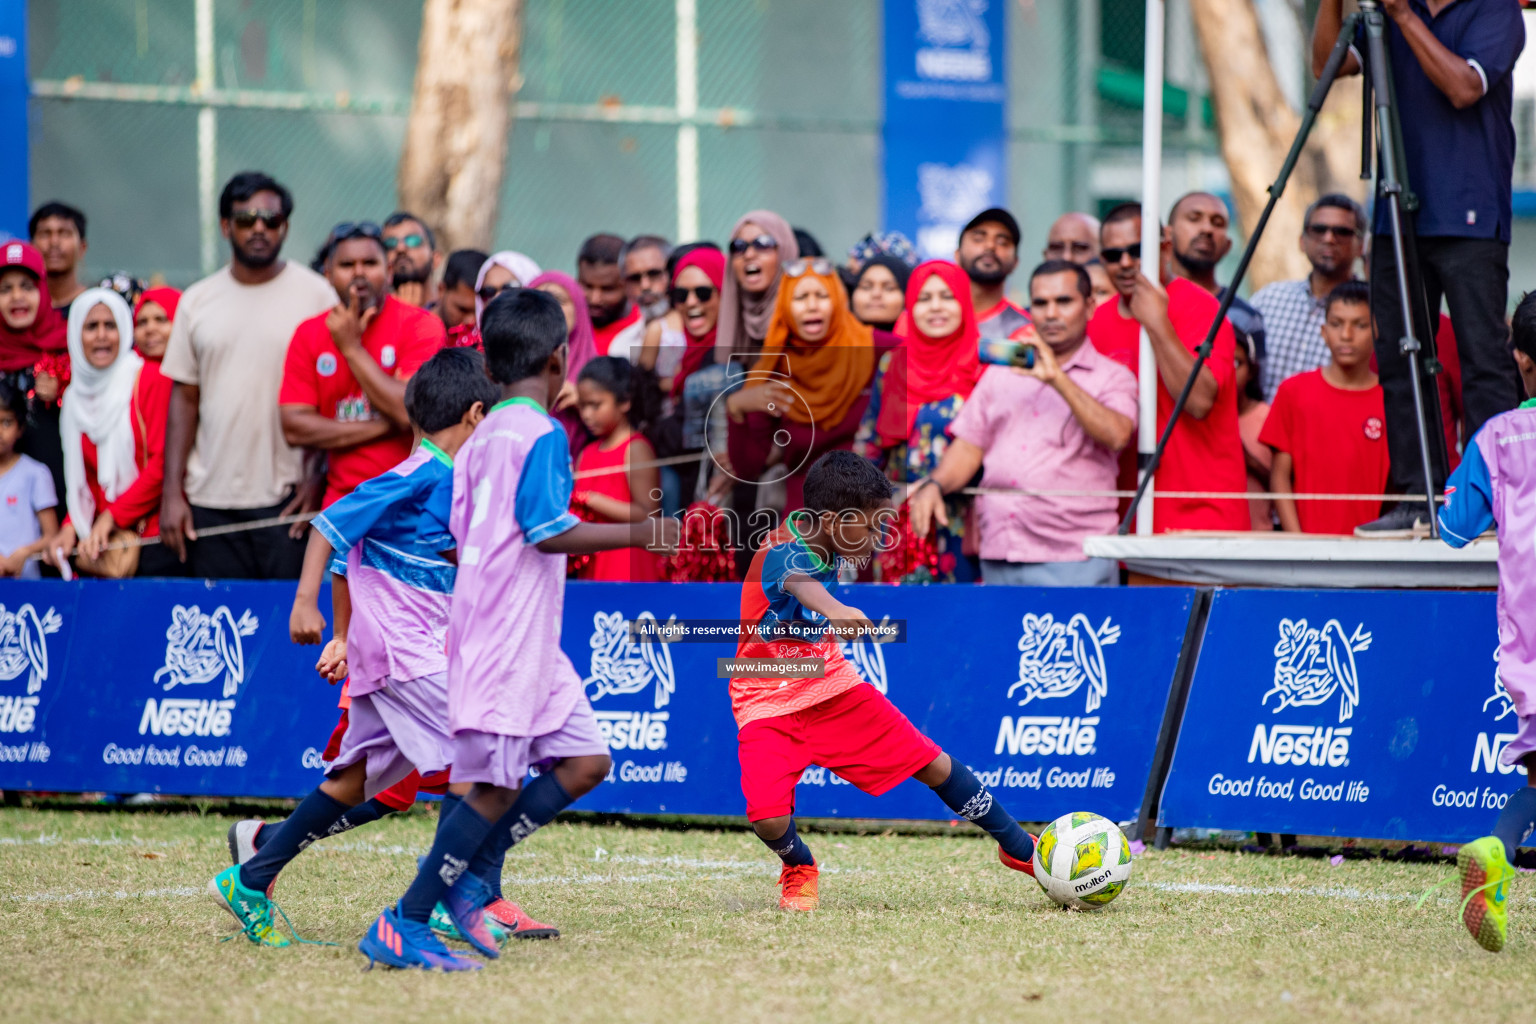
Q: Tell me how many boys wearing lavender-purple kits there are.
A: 3